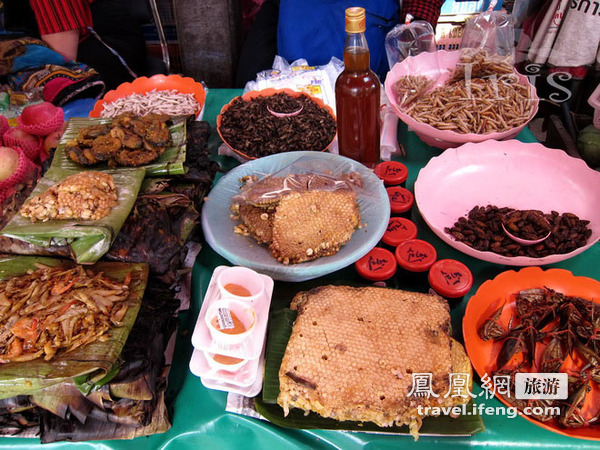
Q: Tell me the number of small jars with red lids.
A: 6